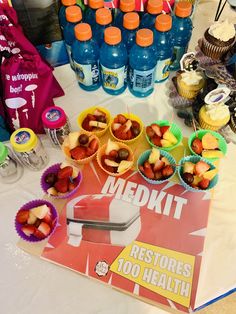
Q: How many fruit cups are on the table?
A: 10